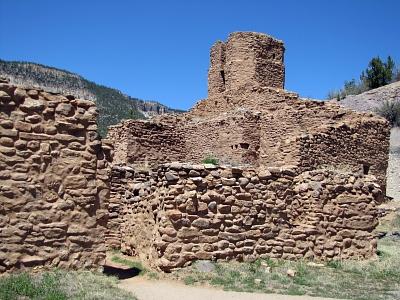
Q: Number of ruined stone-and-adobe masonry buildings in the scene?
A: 1